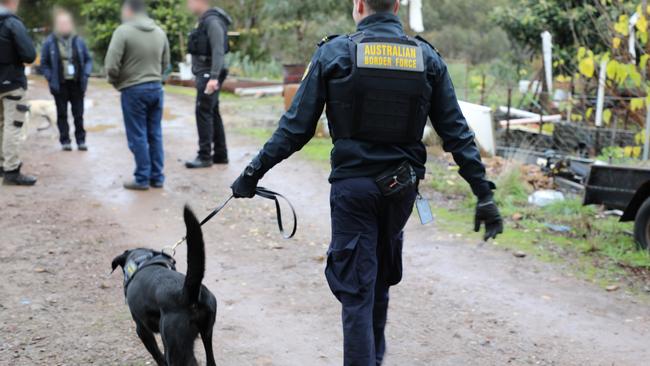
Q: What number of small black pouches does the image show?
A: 1